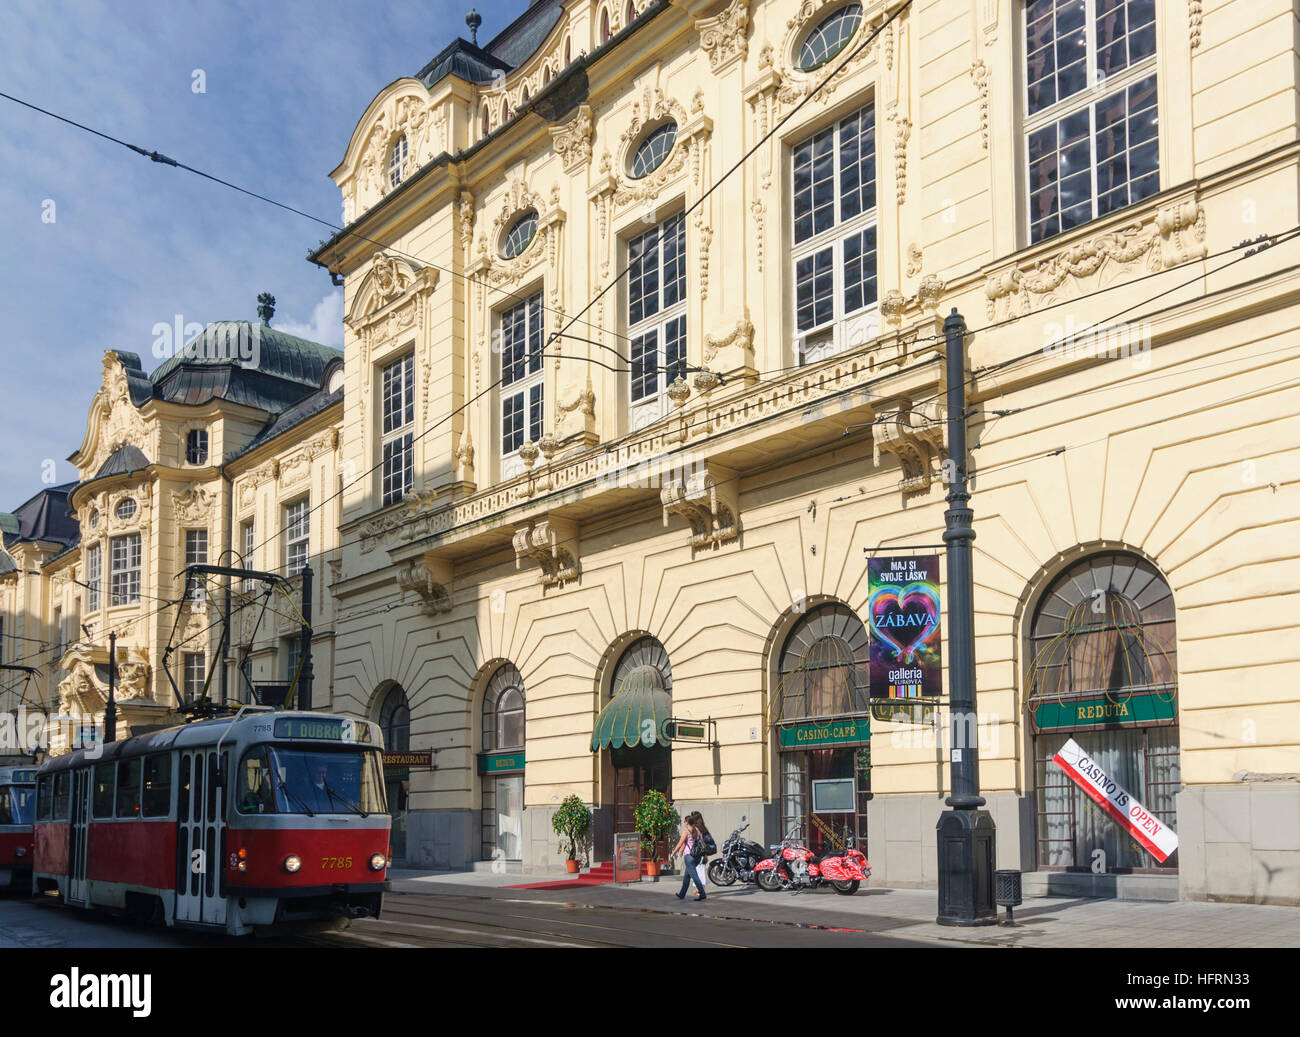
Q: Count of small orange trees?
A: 2